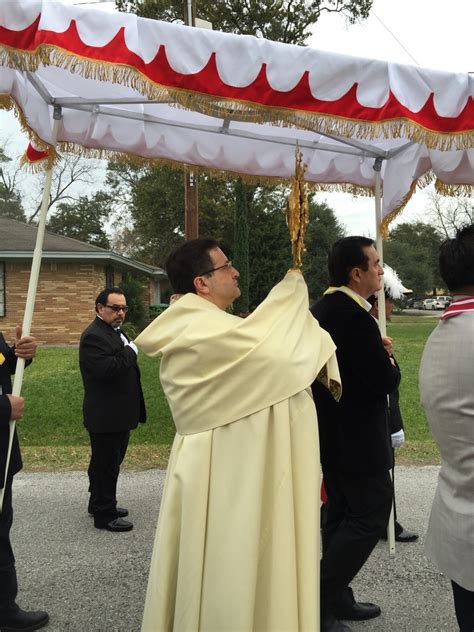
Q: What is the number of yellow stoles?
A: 1